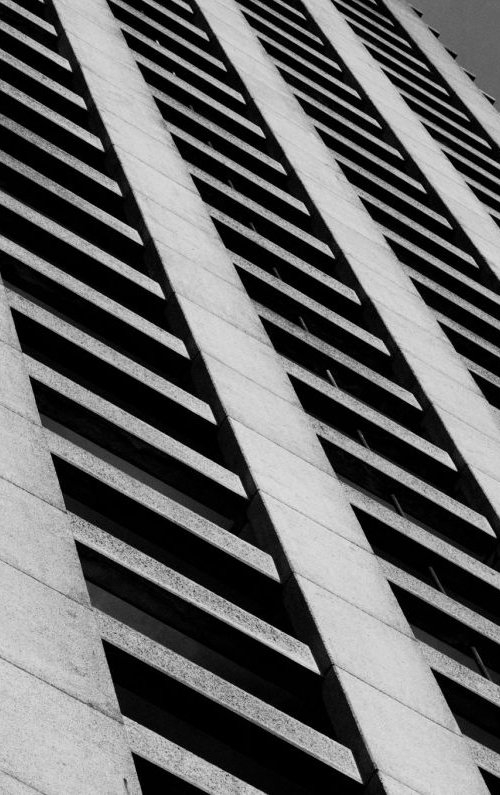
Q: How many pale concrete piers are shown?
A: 5